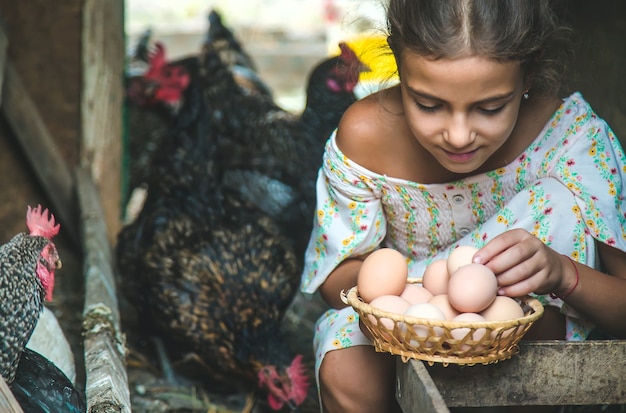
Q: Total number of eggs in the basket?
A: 10